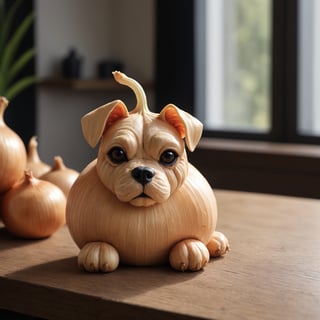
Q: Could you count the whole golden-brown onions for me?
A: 4